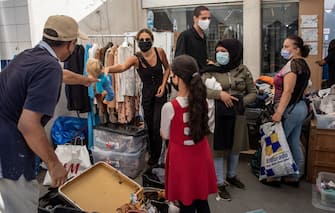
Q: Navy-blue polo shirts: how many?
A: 1